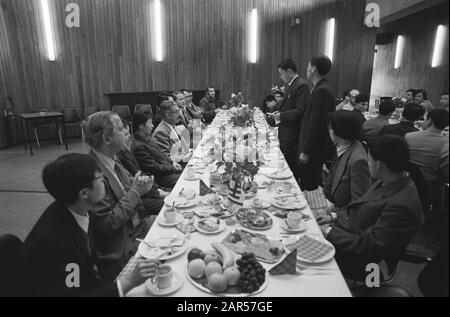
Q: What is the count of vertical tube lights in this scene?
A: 6